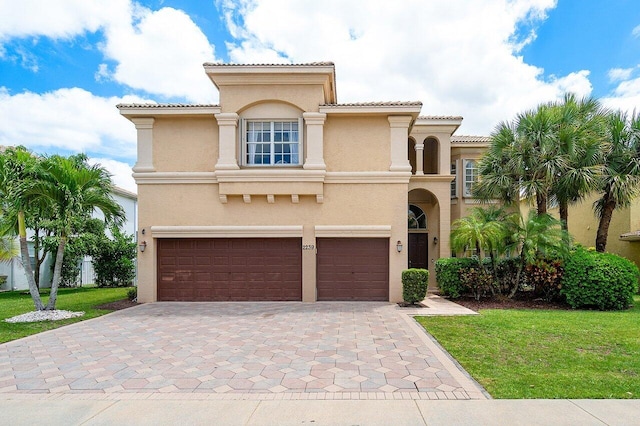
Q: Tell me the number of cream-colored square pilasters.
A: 4